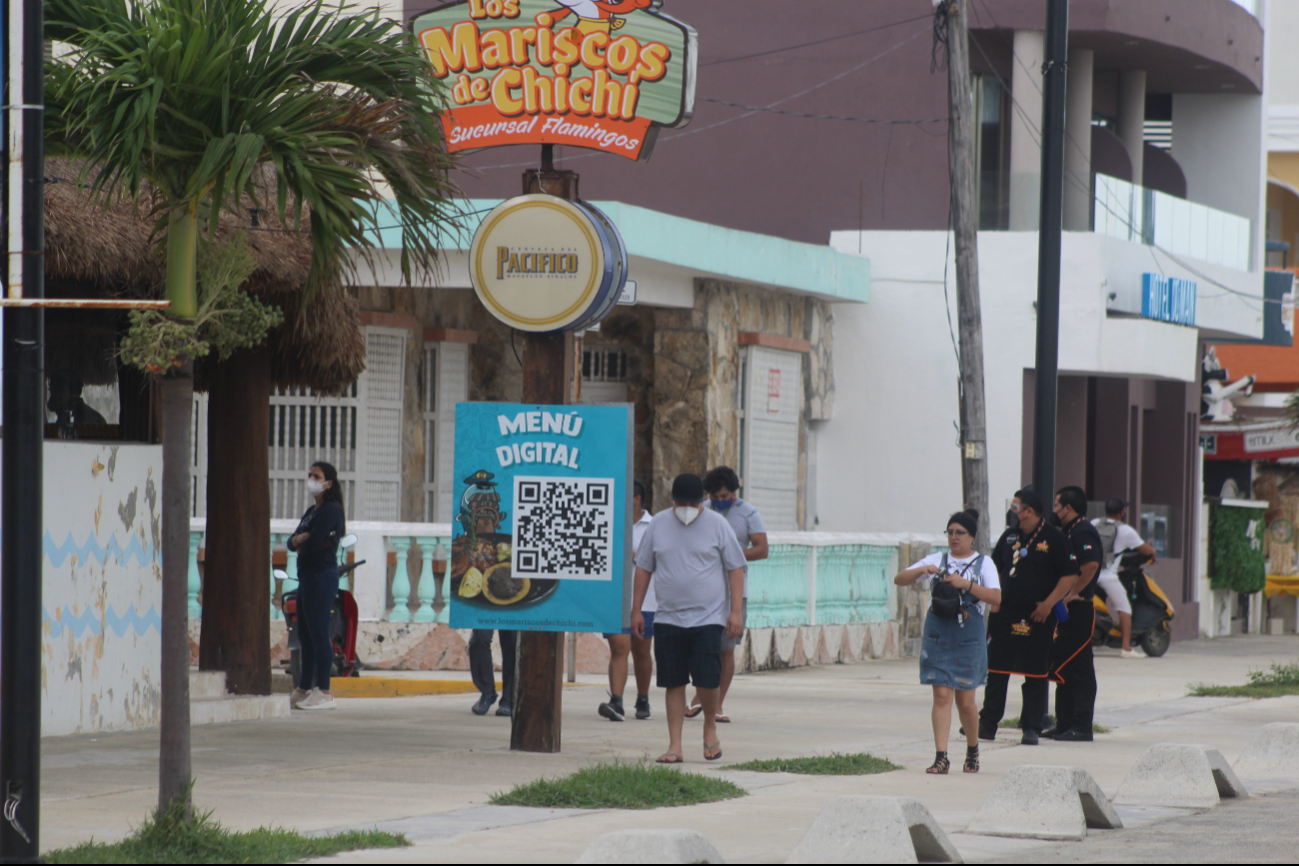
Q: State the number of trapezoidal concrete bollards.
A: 5